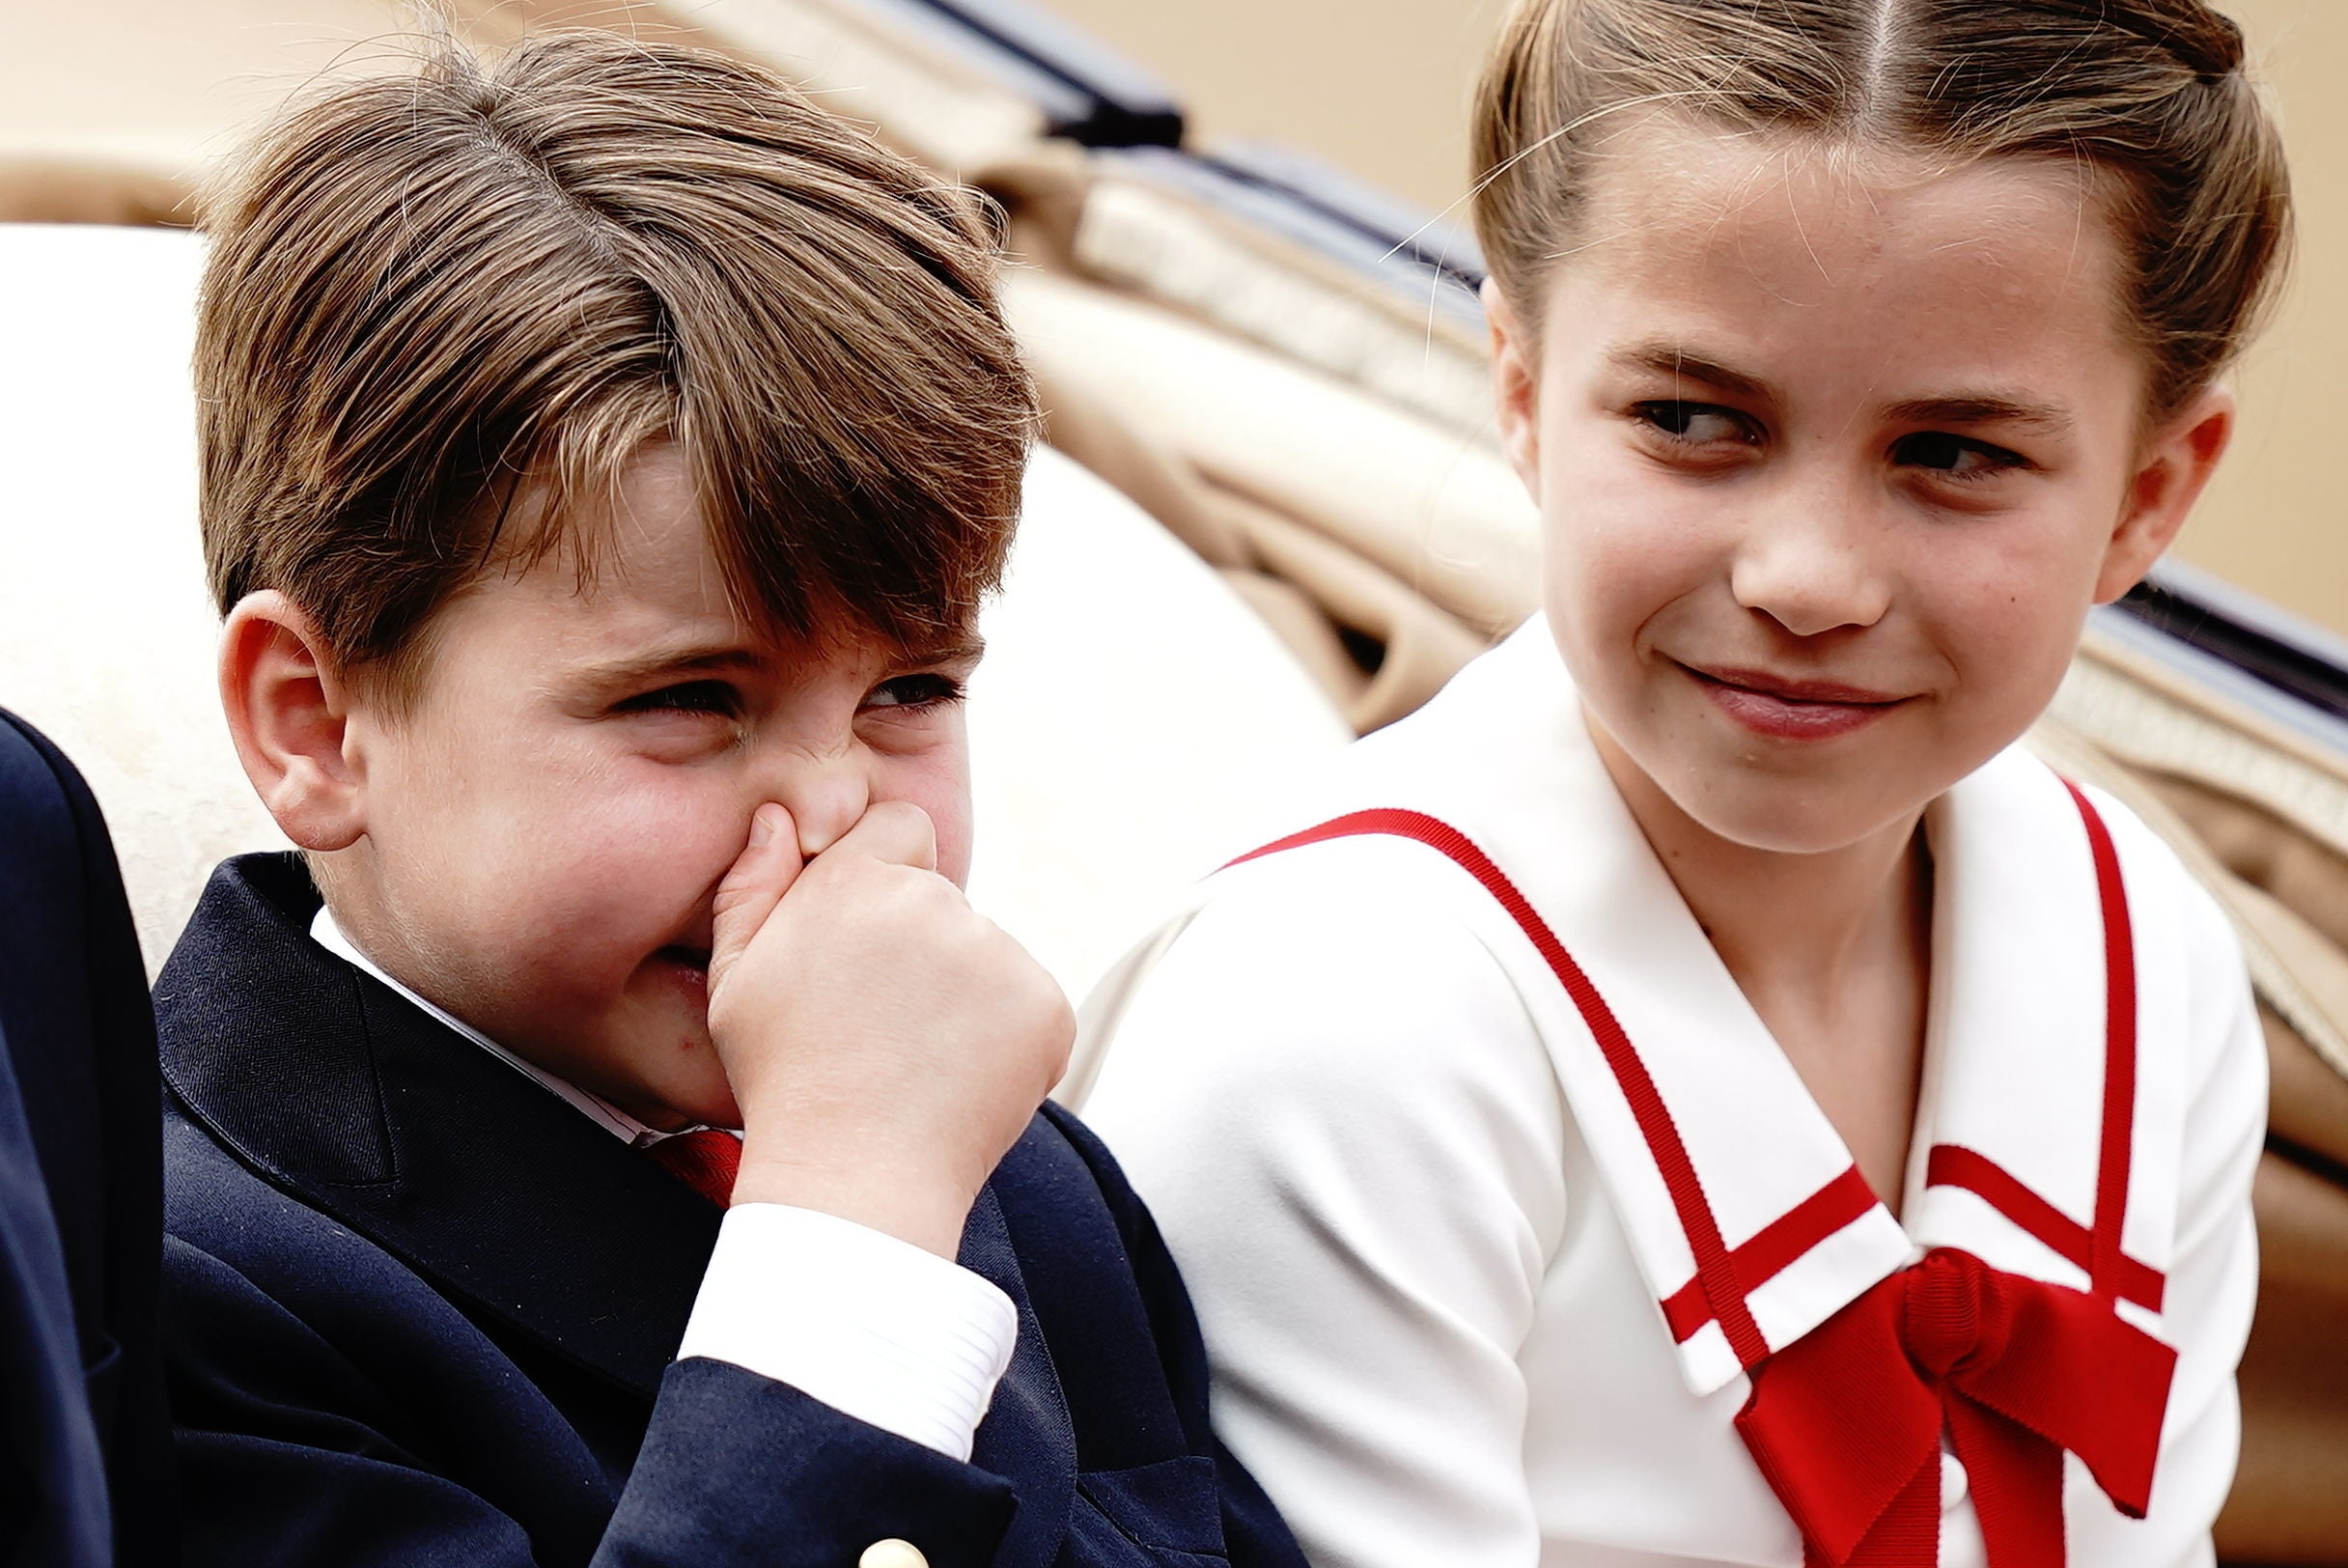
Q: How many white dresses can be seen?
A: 1